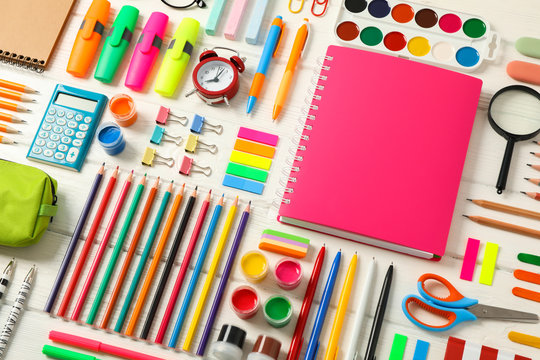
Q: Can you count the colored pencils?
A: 12